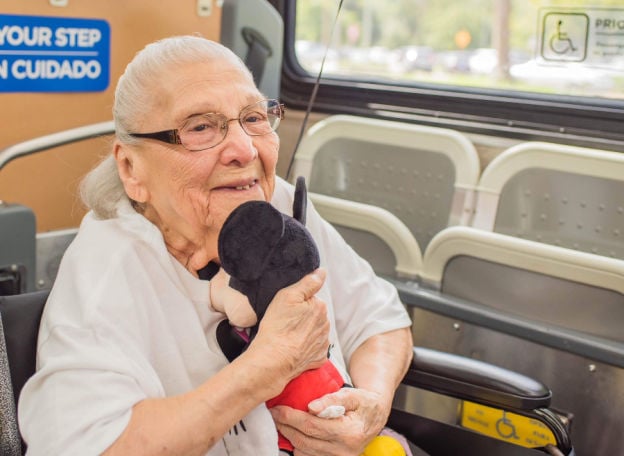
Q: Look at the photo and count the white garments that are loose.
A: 1